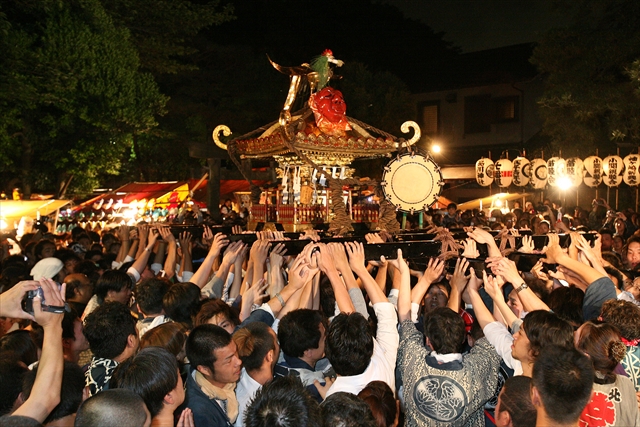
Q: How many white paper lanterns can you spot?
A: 9